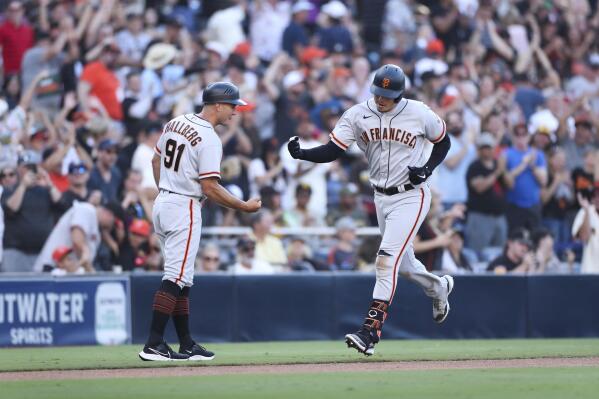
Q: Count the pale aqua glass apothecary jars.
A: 0